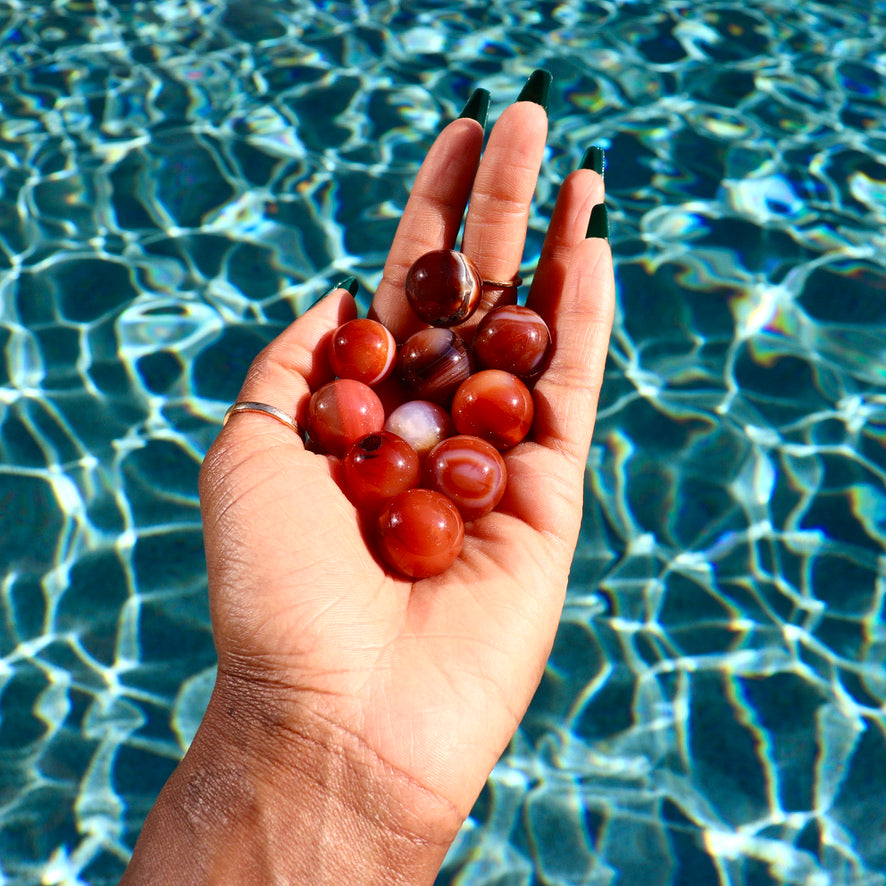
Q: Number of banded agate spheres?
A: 10